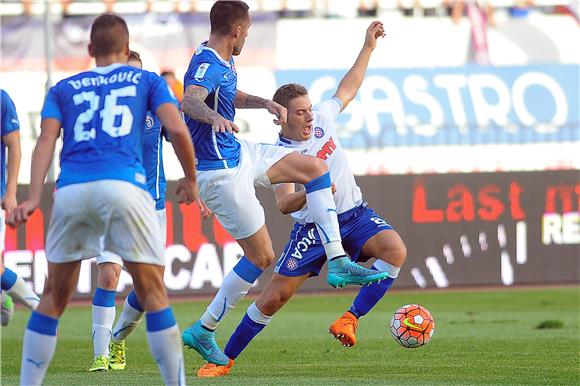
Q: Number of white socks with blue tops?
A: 7